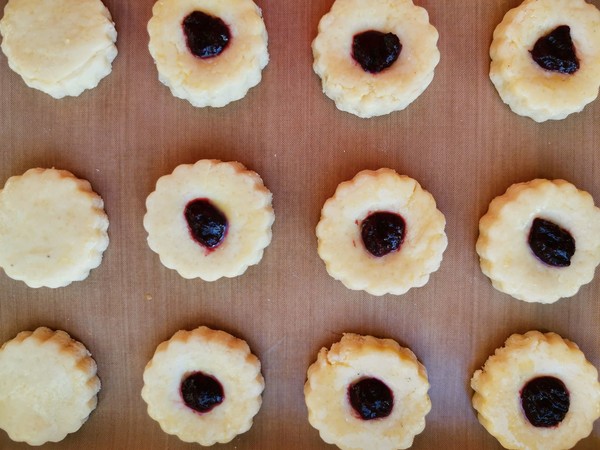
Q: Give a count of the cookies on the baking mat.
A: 12